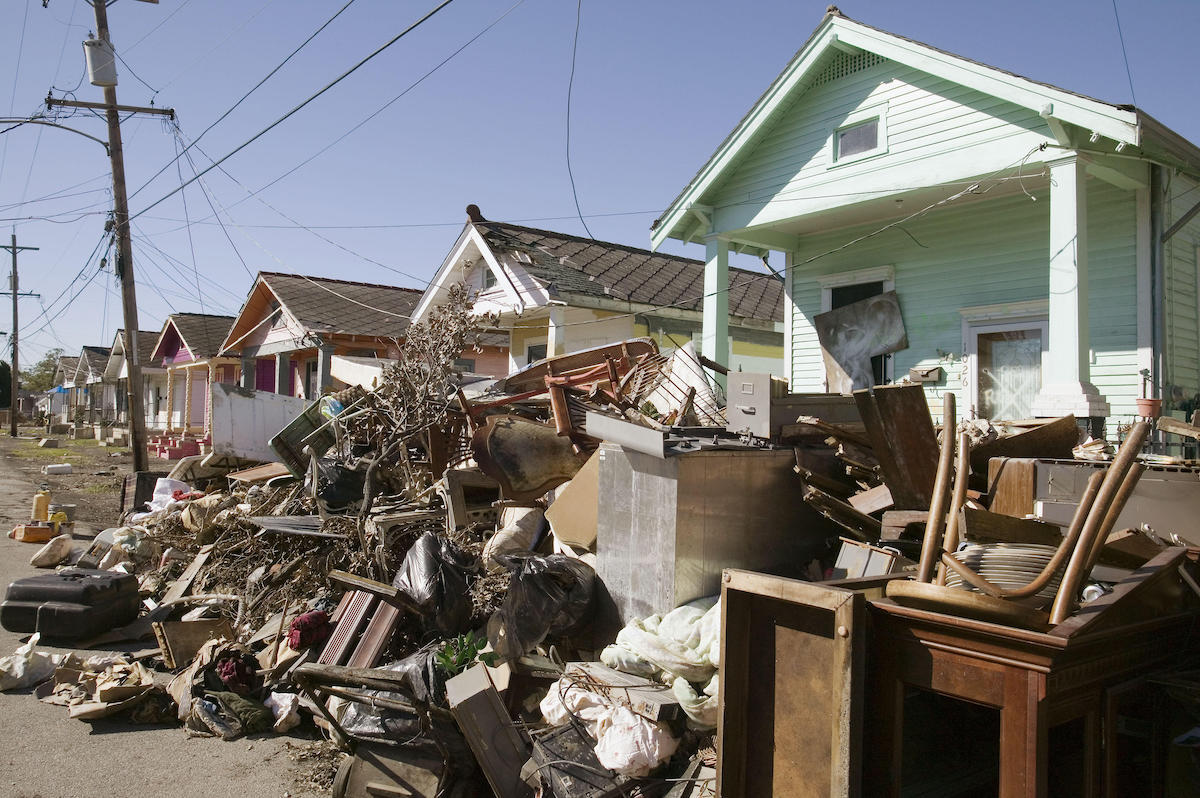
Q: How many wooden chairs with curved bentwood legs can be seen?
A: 1